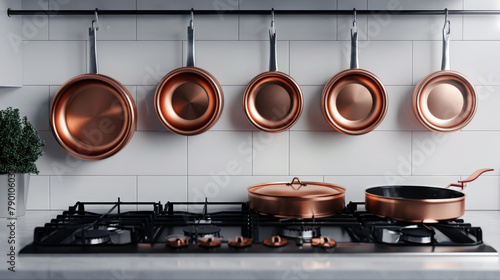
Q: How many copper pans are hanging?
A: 5